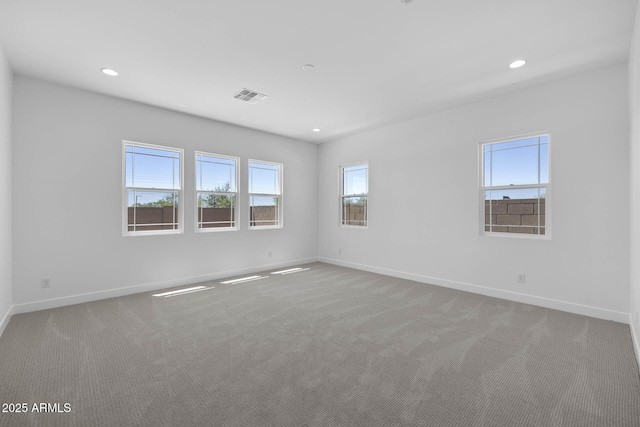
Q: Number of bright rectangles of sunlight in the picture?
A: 3